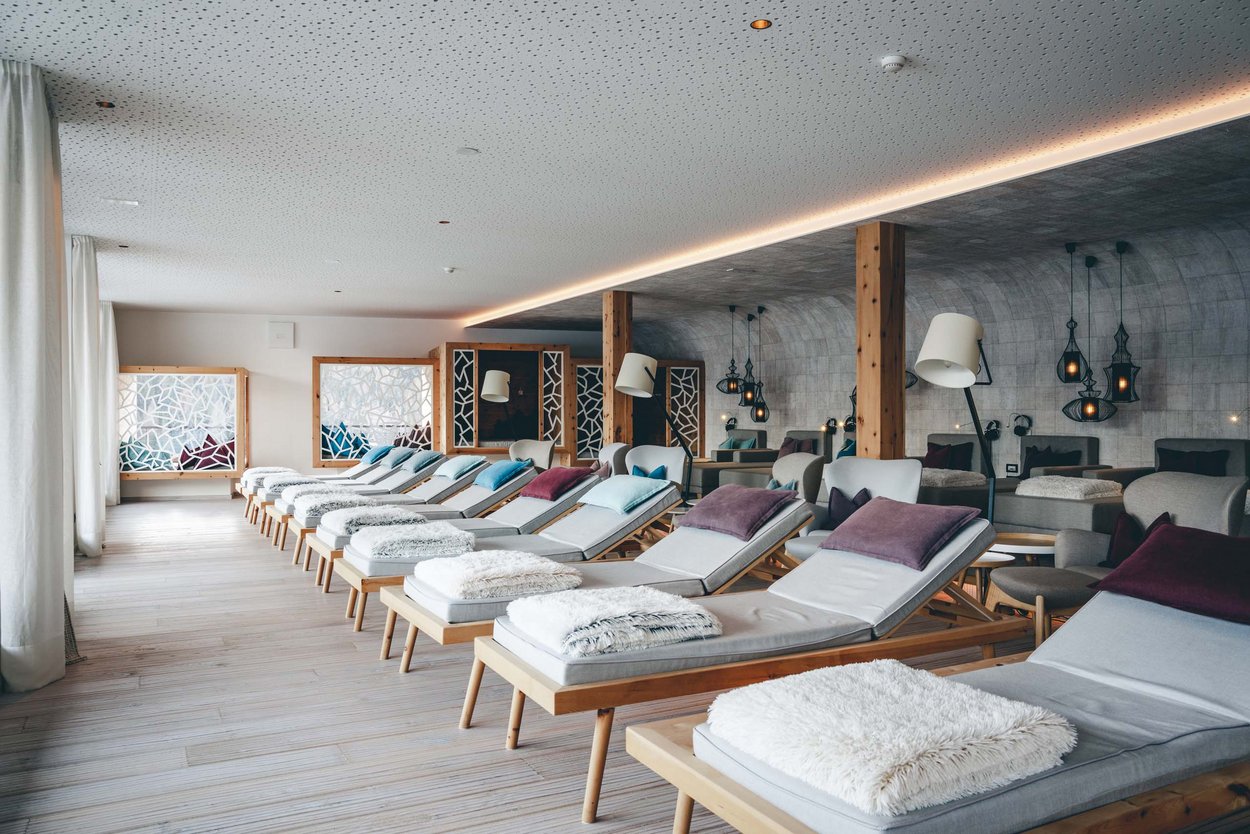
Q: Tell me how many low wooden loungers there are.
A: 10